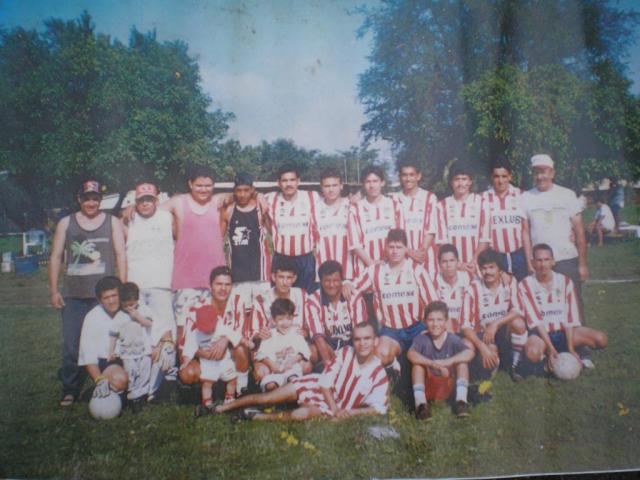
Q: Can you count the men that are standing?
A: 11